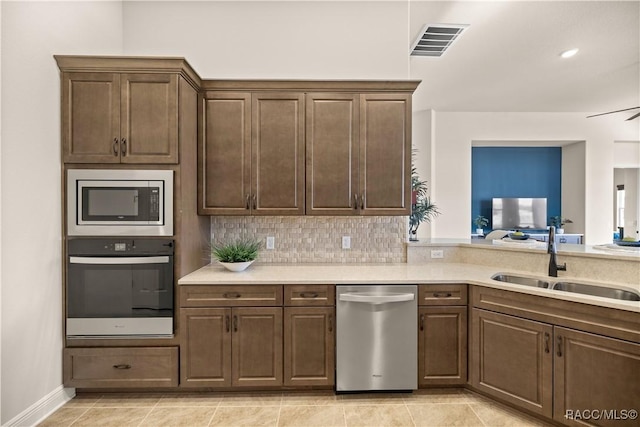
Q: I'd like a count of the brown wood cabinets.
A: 12